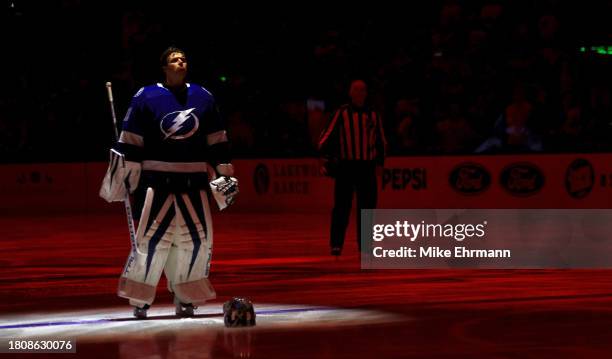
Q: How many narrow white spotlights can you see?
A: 1